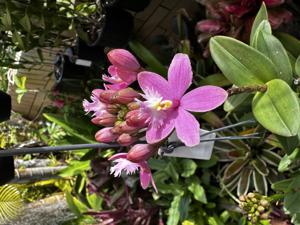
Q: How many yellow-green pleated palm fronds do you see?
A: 1